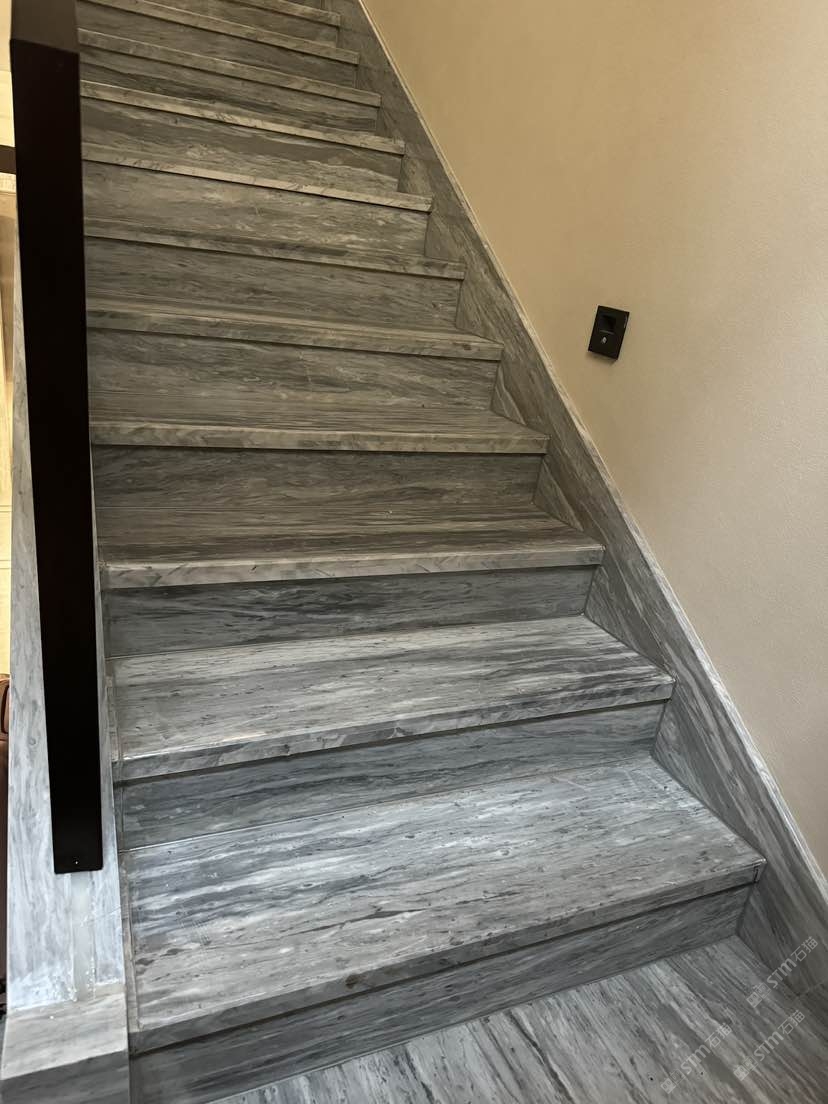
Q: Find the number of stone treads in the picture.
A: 11